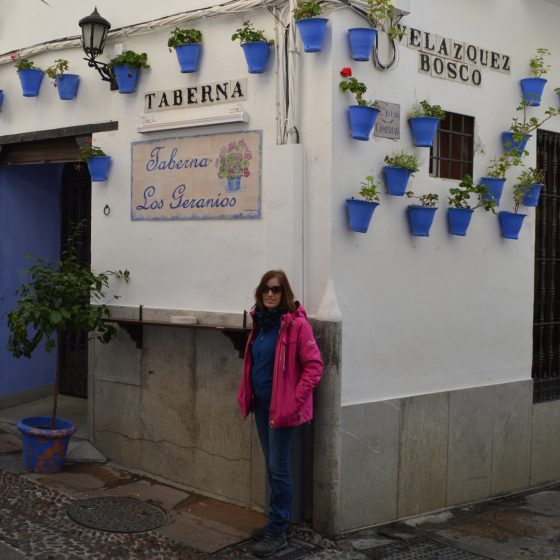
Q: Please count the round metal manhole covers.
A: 1